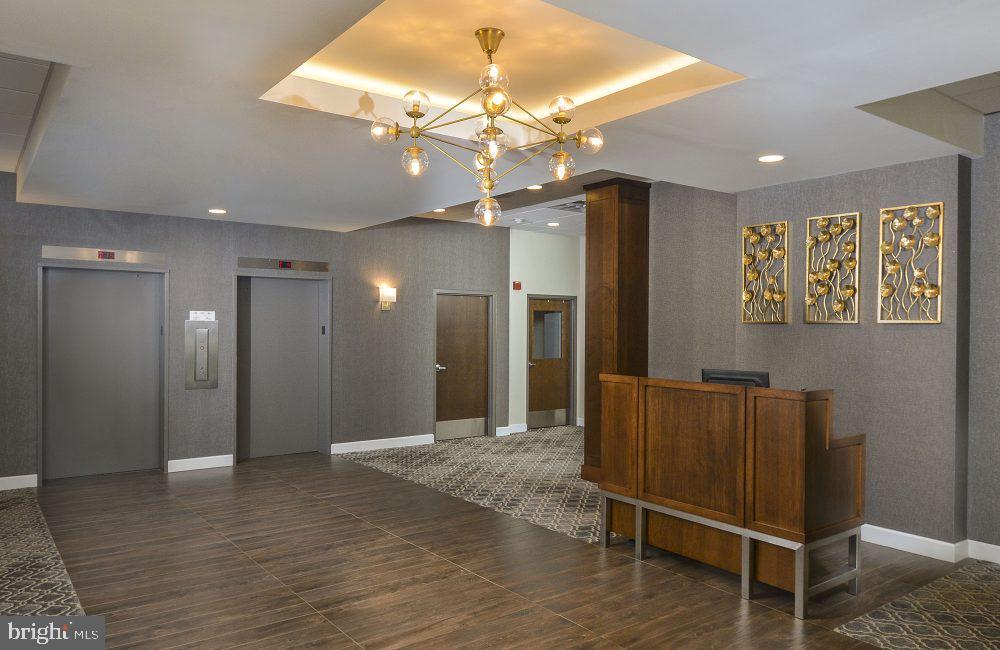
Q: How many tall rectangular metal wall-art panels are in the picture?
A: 3